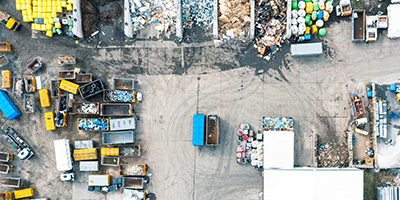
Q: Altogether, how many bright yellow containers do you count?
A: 7